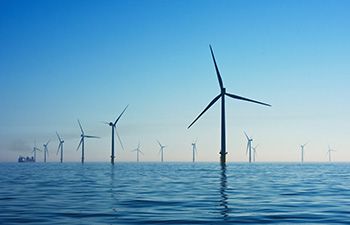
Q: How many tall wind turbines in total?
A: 13